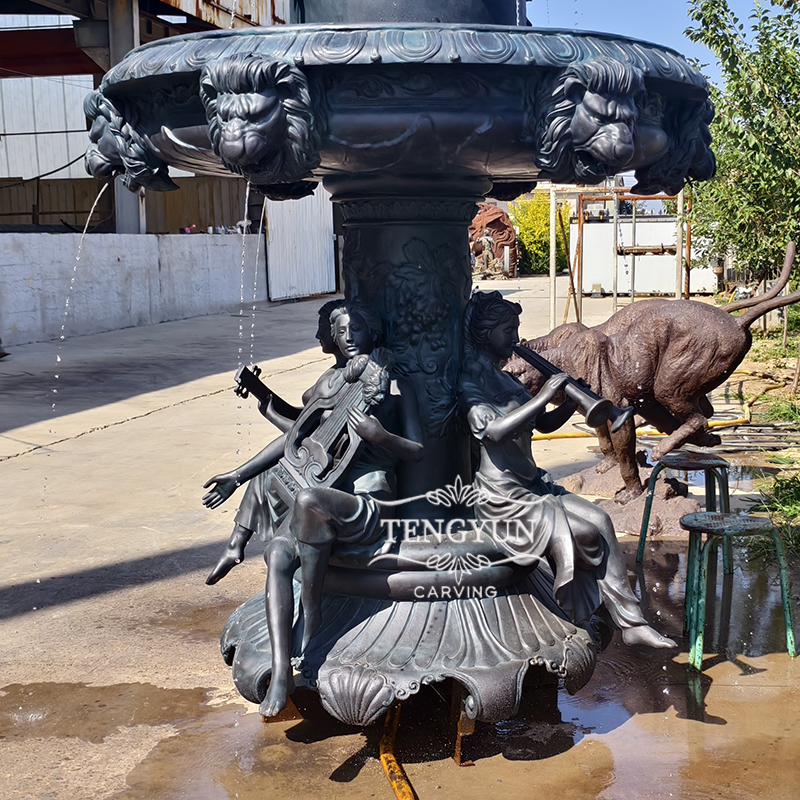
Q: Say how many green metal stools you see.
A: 2